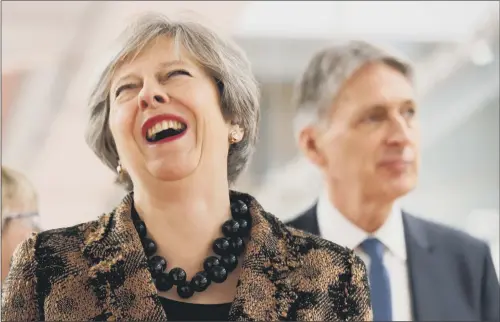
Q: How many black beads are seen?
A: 15